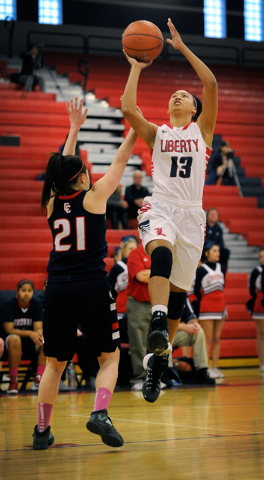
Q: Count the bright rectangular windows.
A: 4